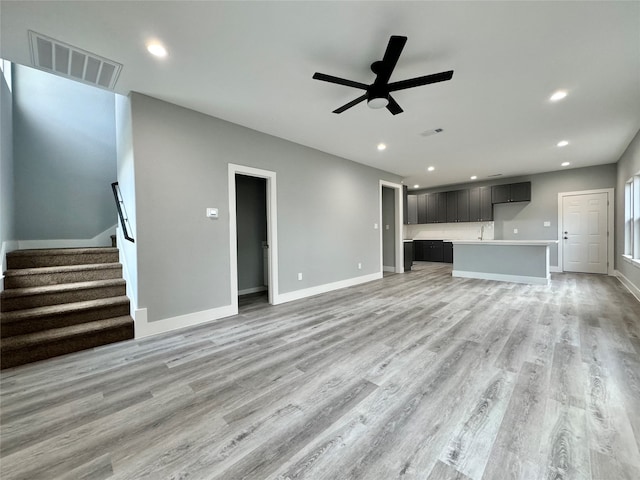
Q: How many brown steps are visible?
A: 5